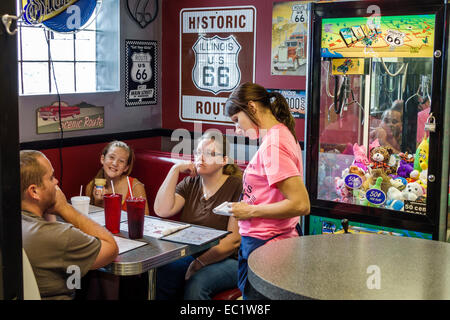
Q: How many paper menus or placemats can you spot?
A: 4